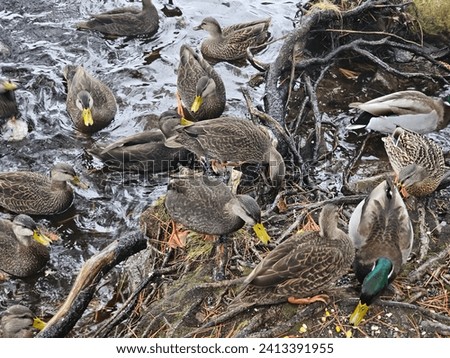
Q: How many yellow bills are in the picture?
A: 9